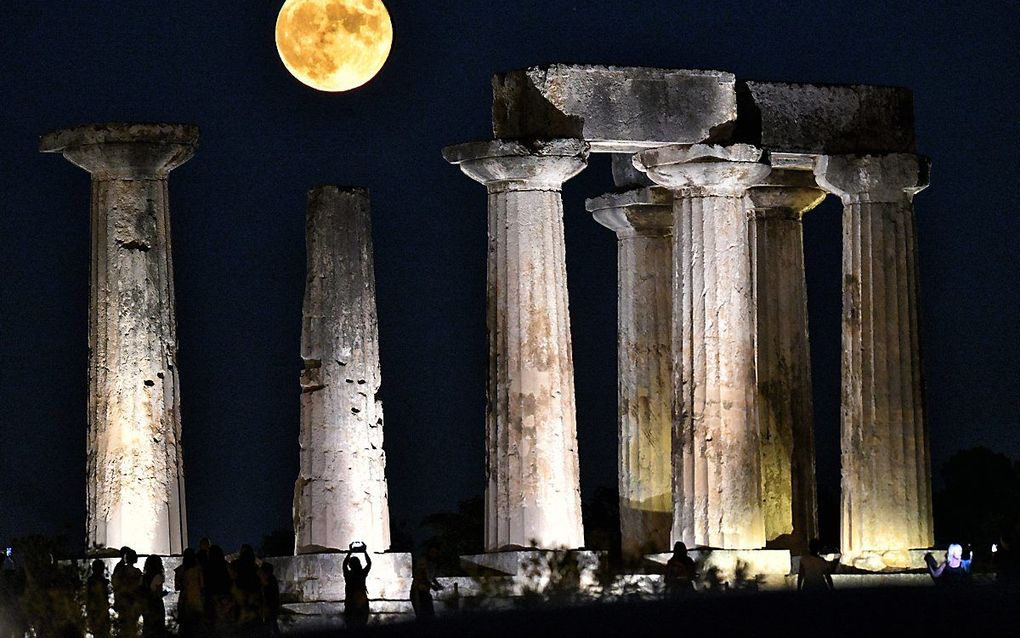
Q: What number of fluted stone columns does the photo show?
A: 7